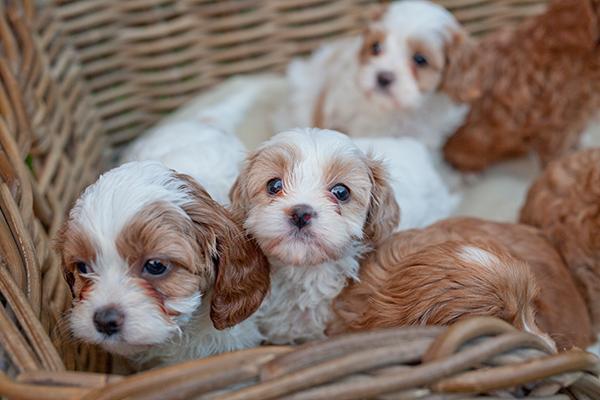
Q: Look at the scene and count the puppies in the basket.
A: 6